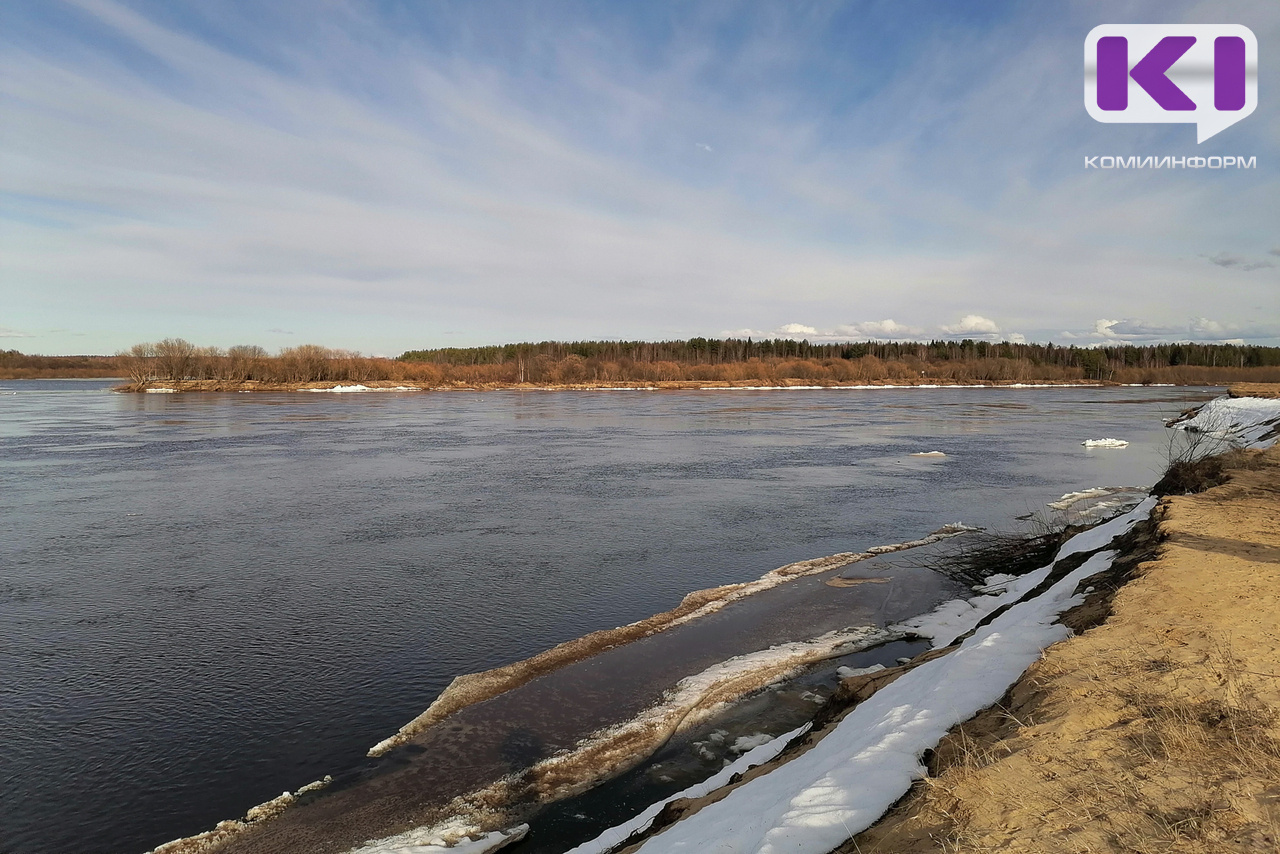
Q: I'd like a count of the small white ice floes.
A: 2